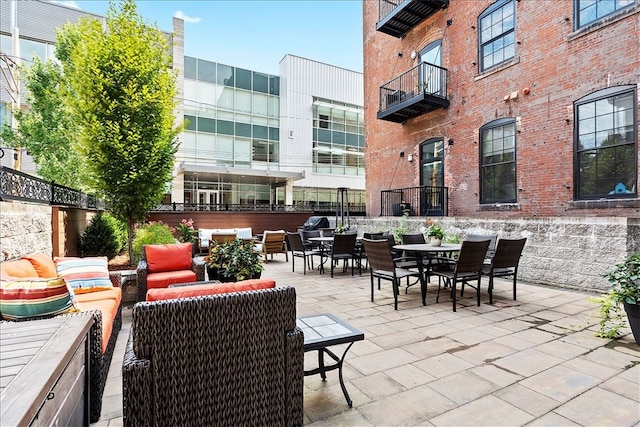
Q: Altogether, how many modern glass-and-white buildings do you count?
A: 1